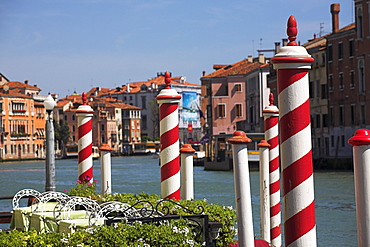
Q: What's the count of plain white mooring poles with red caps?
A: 5